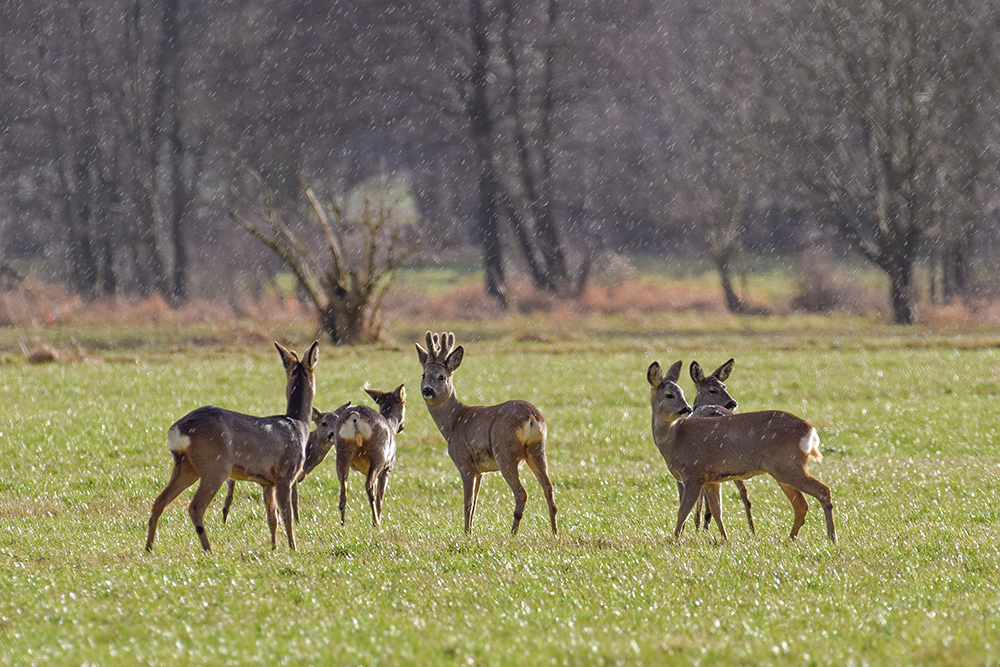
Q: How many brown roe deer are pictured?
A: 6